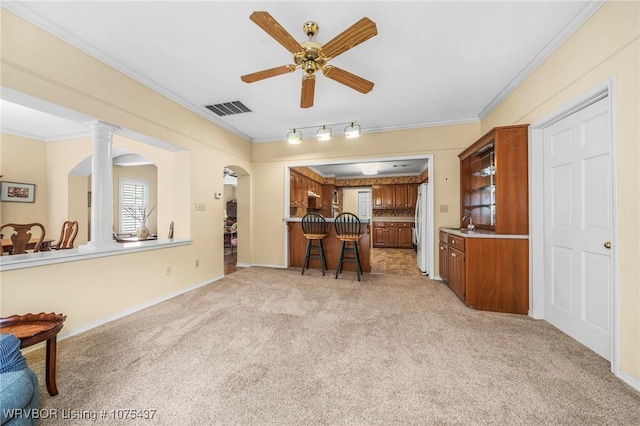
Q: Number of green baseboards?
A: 0